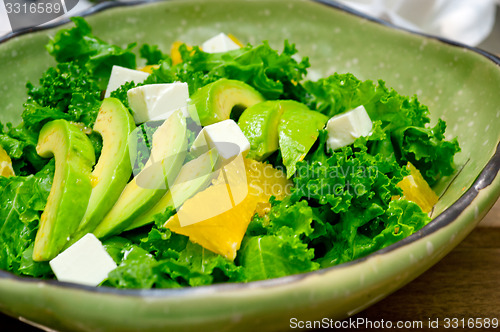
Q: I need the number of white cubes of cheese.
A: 6